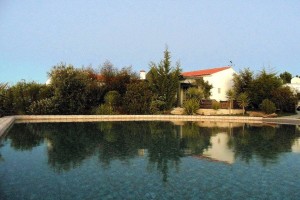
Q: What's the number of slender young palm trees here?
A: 2